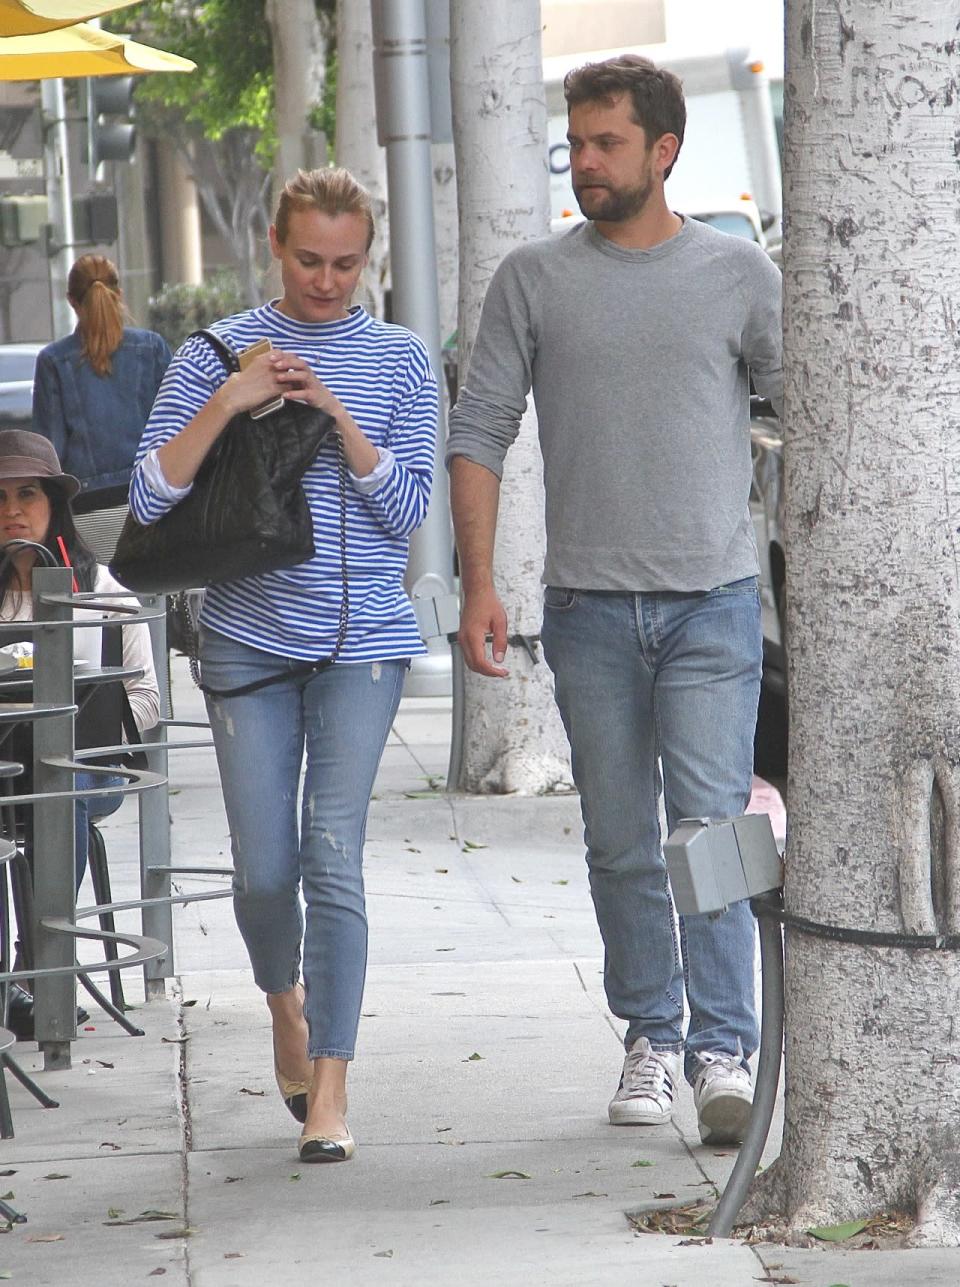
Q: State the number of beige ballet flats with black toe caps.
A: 2